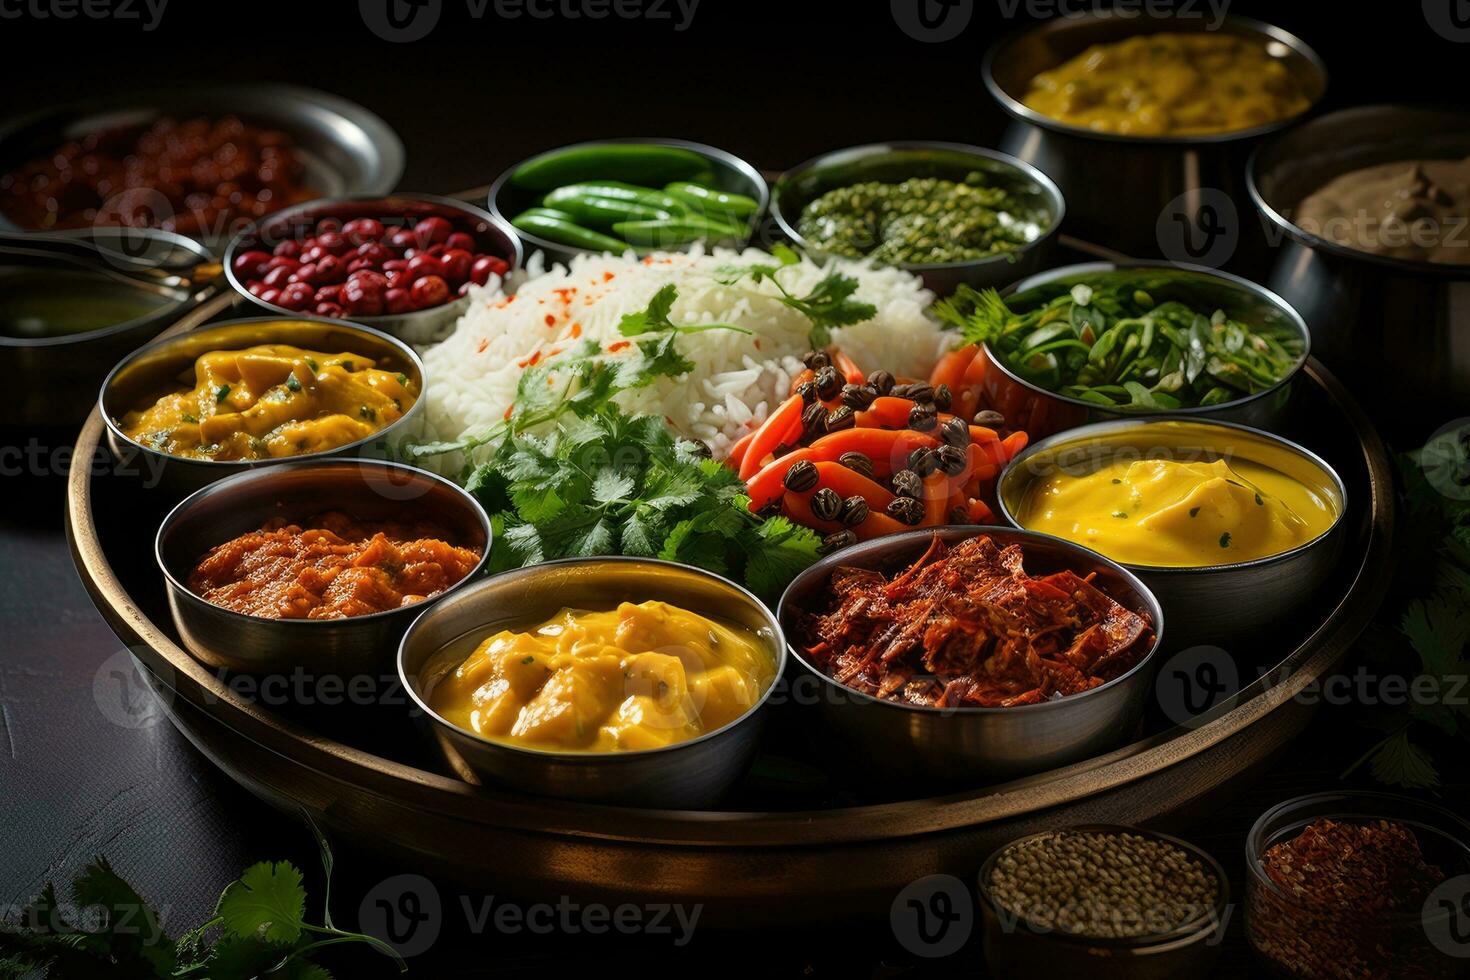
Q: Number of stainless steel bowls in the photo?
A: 13